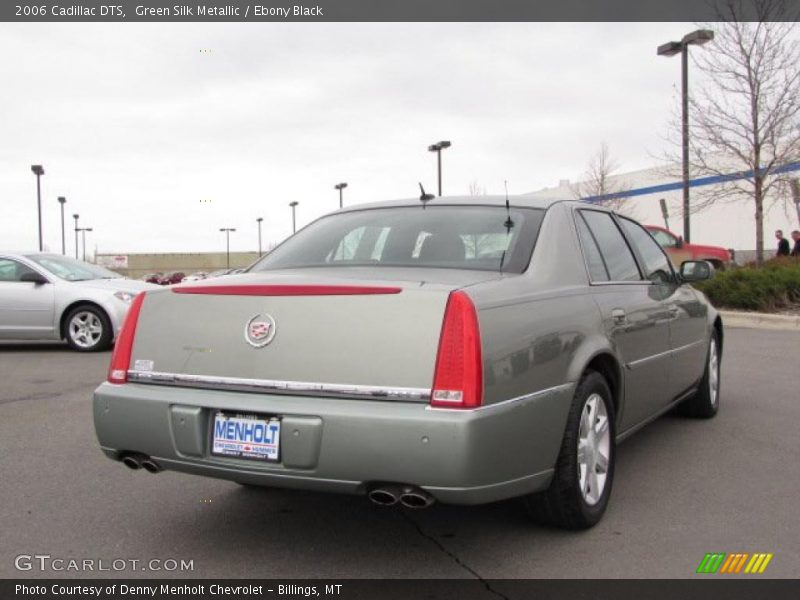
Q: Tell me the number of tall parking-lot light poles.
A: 10